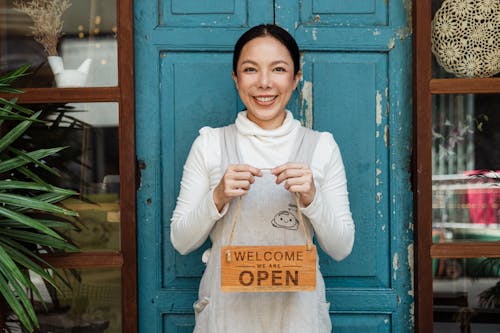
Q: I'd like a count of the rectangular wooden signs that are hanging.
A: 1